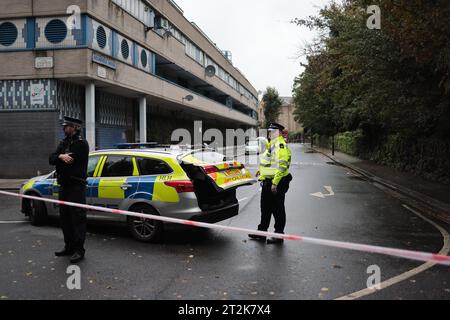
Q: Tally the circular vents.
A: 5